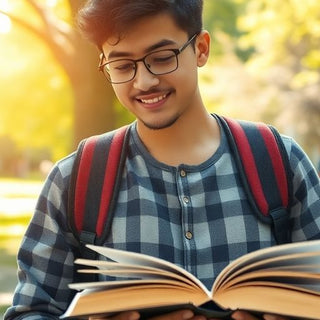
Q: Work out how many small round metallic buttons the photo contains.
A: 3